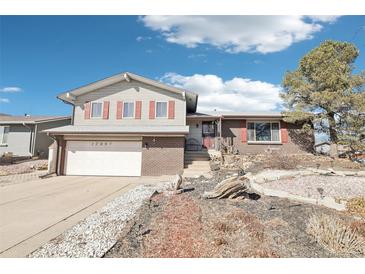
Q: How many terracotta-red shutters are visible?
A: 8